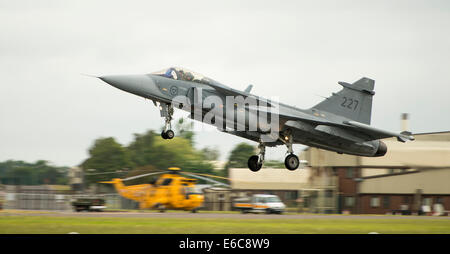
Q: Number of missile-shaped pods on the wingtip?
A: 1